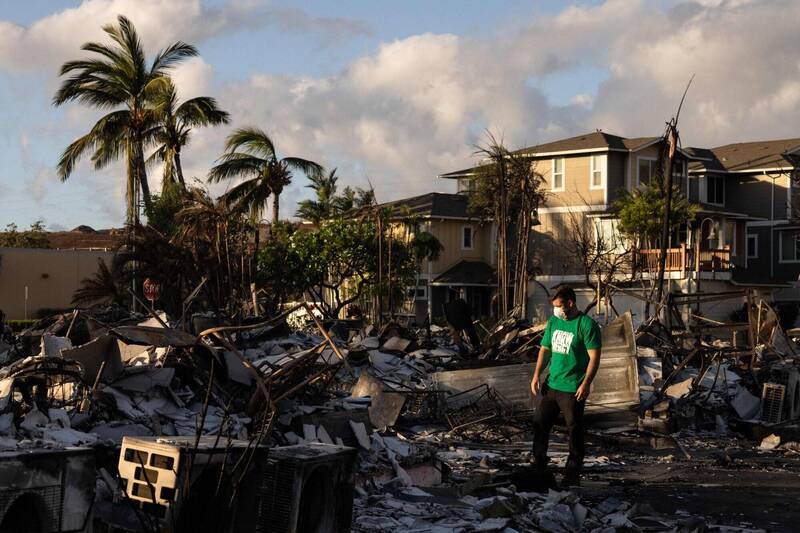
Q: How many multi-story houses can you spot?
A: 3